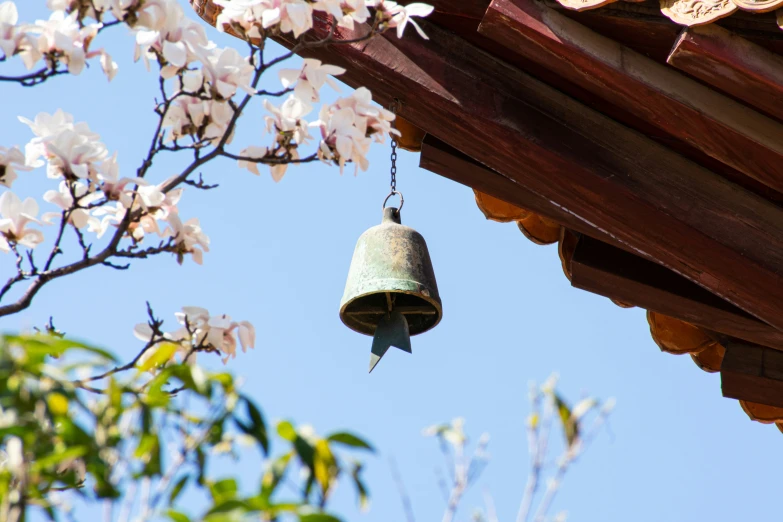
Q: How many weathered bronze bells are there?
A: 1